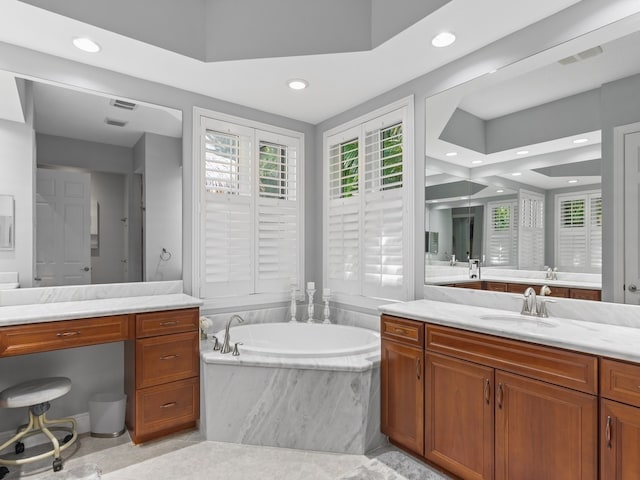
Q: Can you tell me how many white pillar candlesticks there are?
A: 3